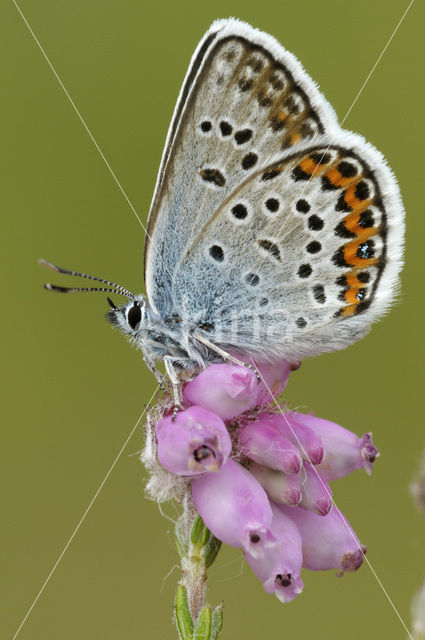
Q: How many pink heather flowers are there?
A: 11